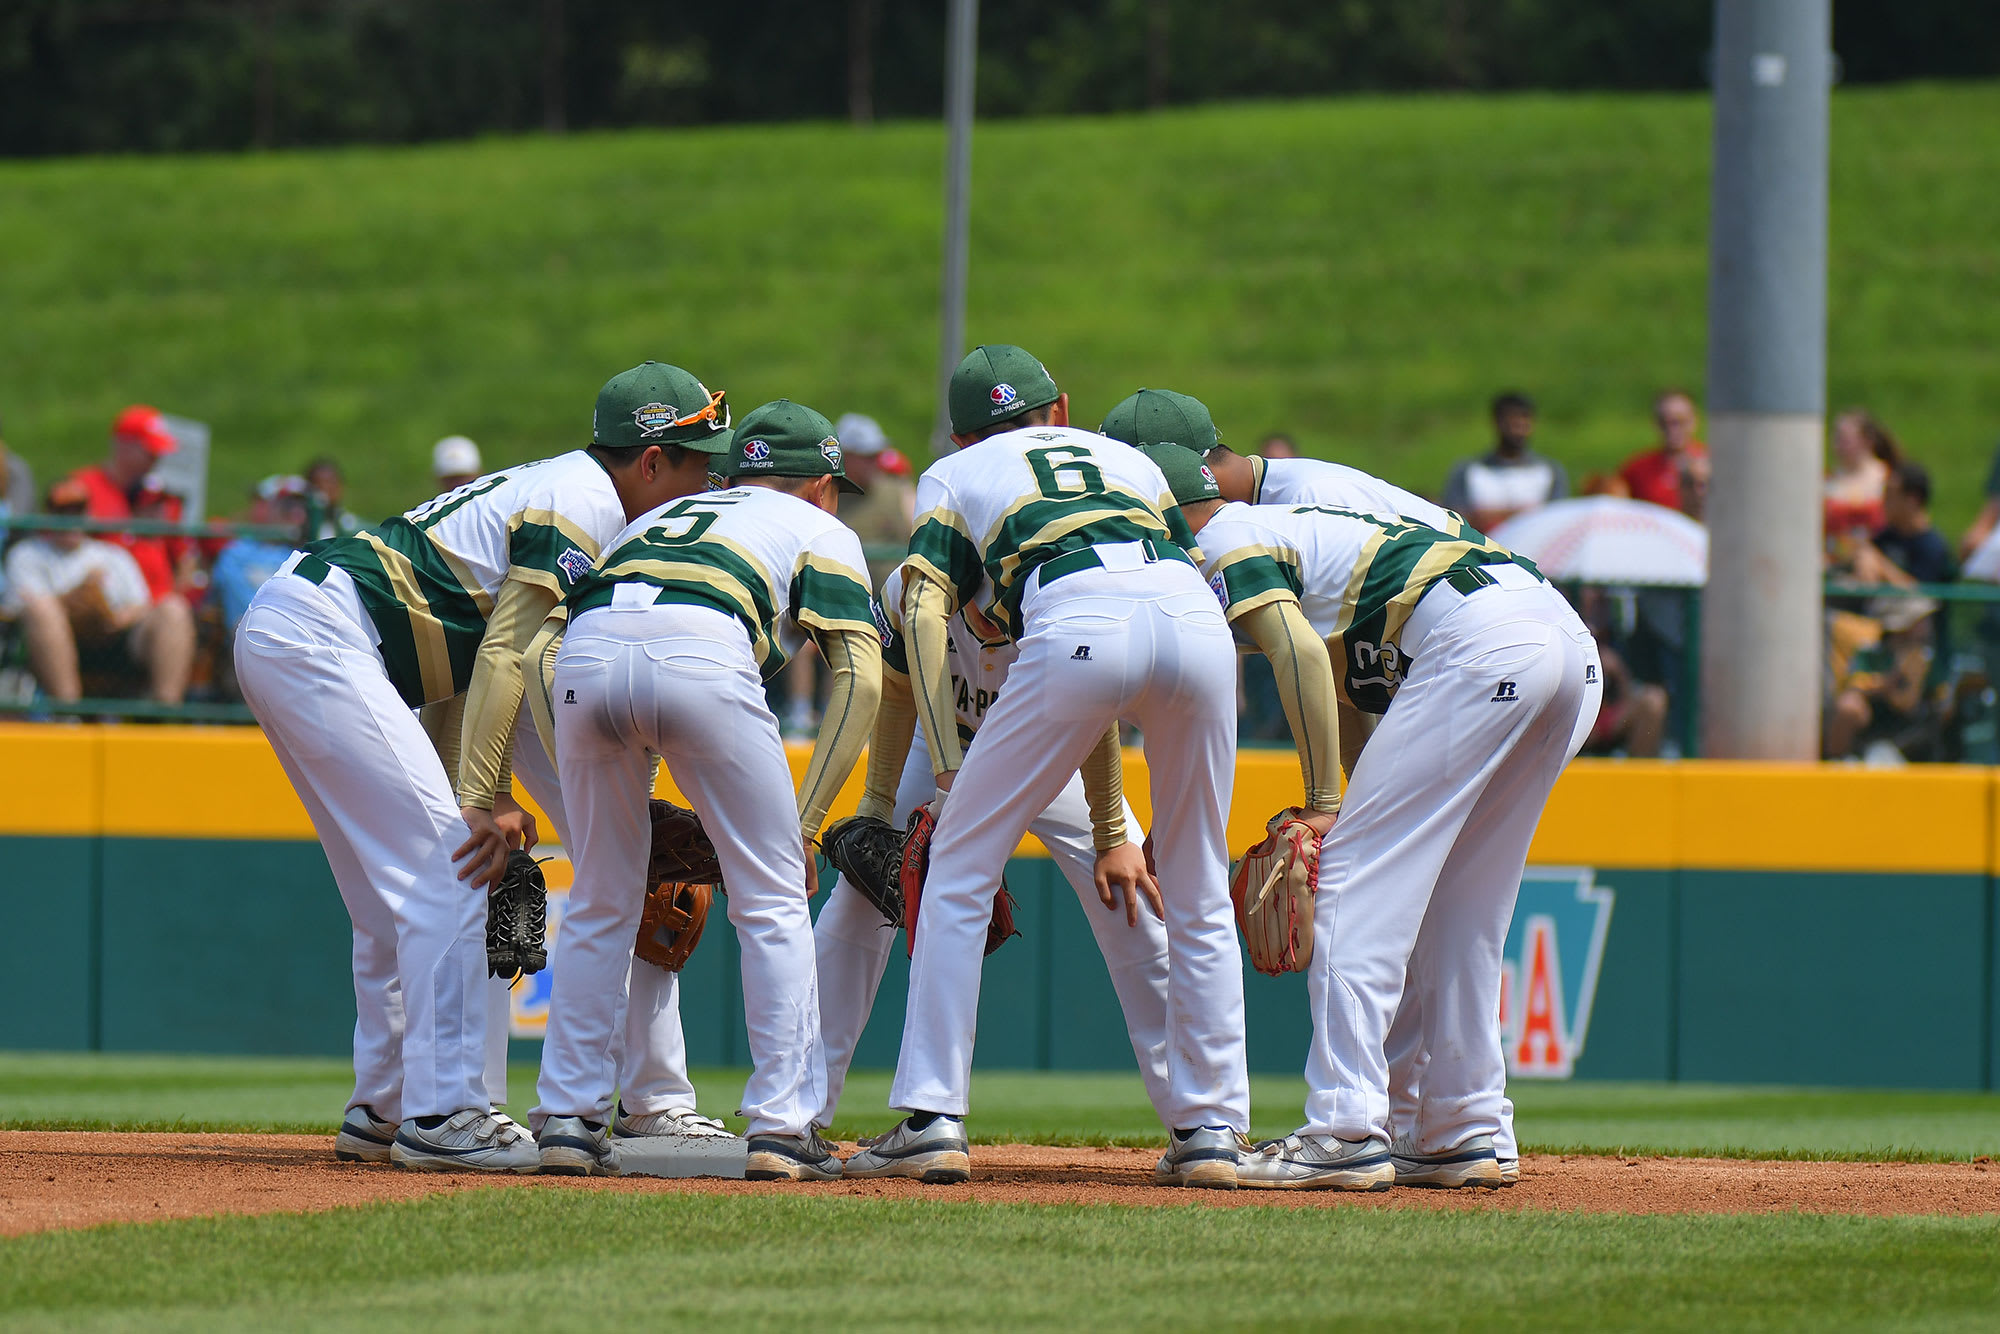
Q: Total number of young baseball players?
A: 7